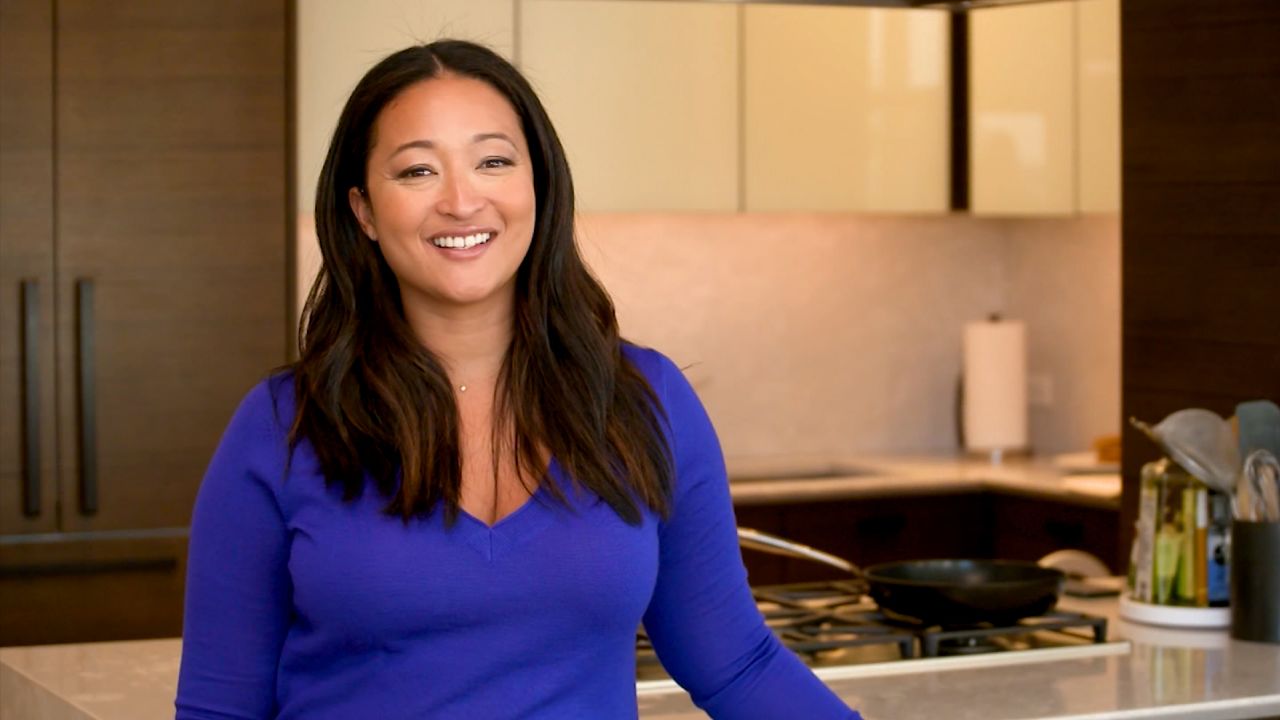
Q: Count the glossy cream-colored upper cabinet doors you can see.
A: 5